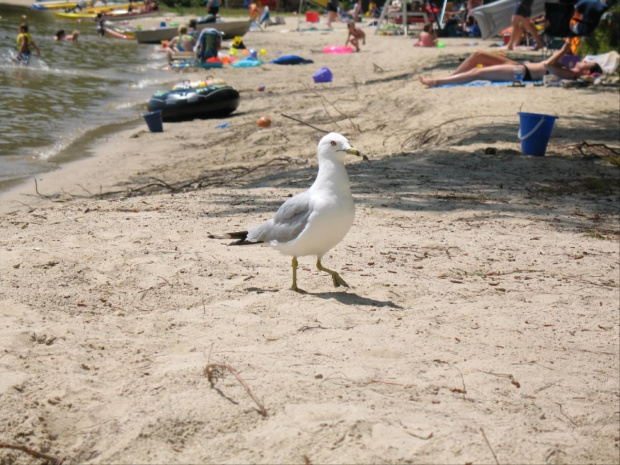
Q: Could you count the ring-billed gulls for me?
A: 1